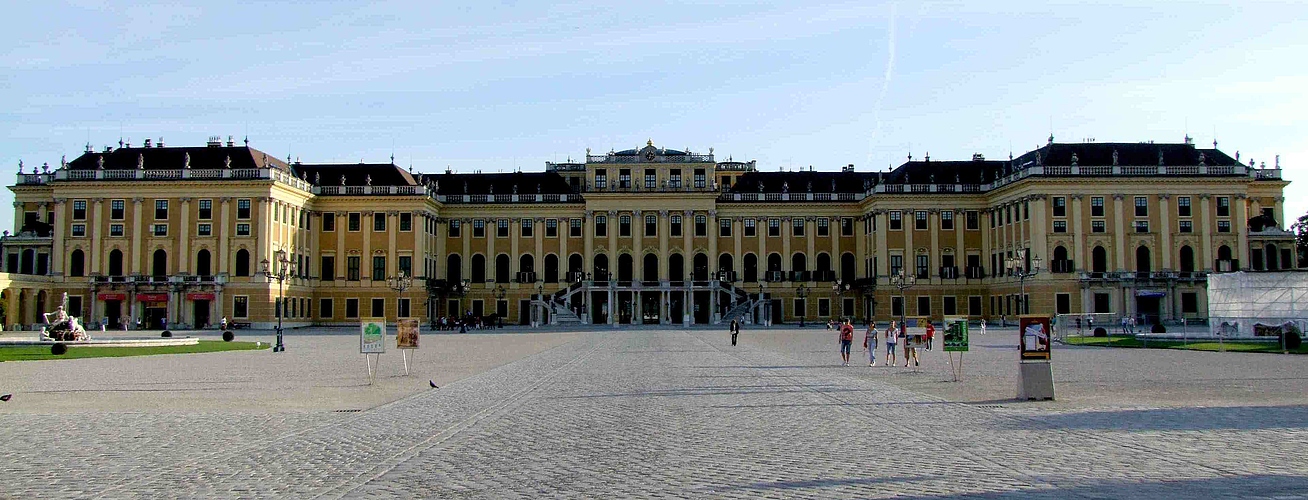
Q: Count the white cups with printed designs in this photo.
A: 0